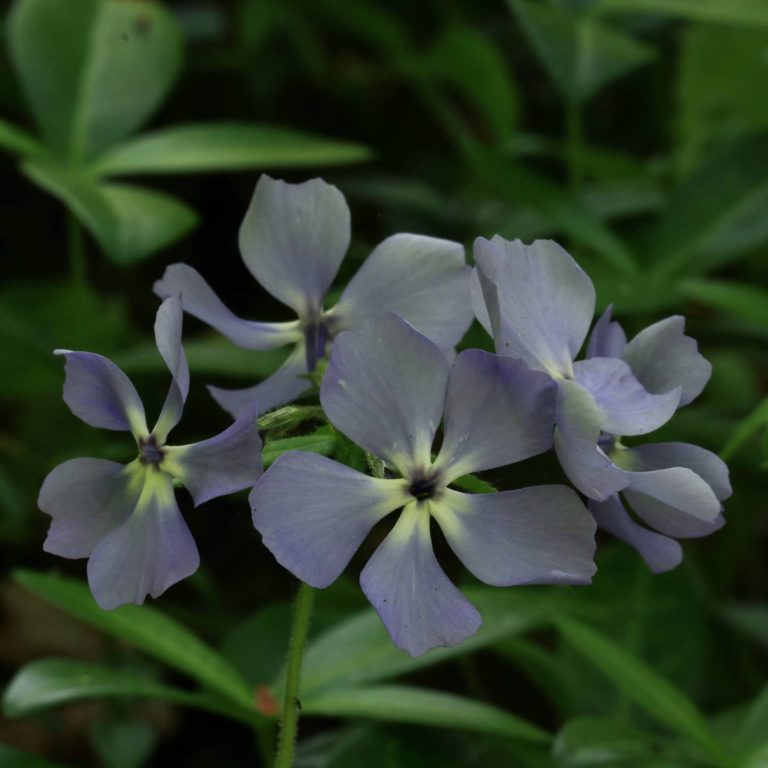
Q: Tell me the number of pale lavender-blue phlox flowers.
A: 5